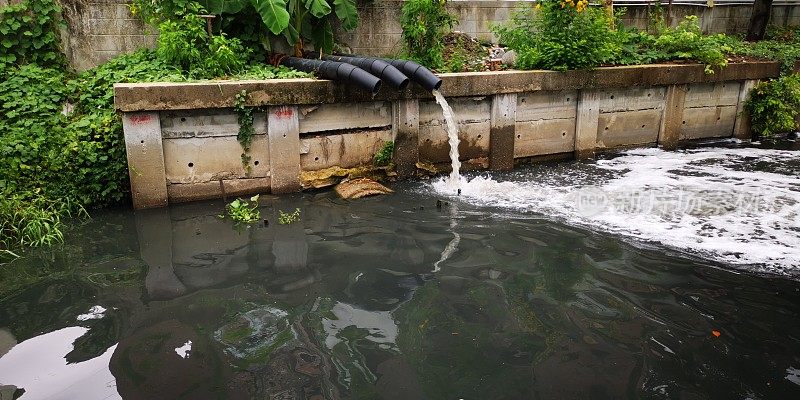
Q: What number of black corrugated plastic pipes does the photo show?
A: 3